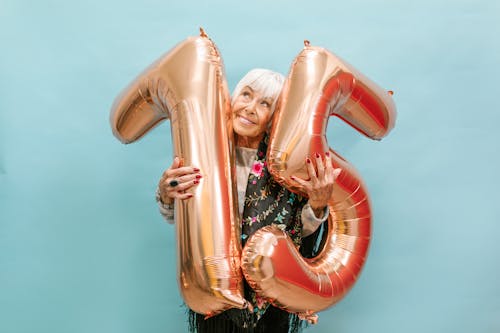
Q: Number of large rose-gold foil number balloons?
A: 2